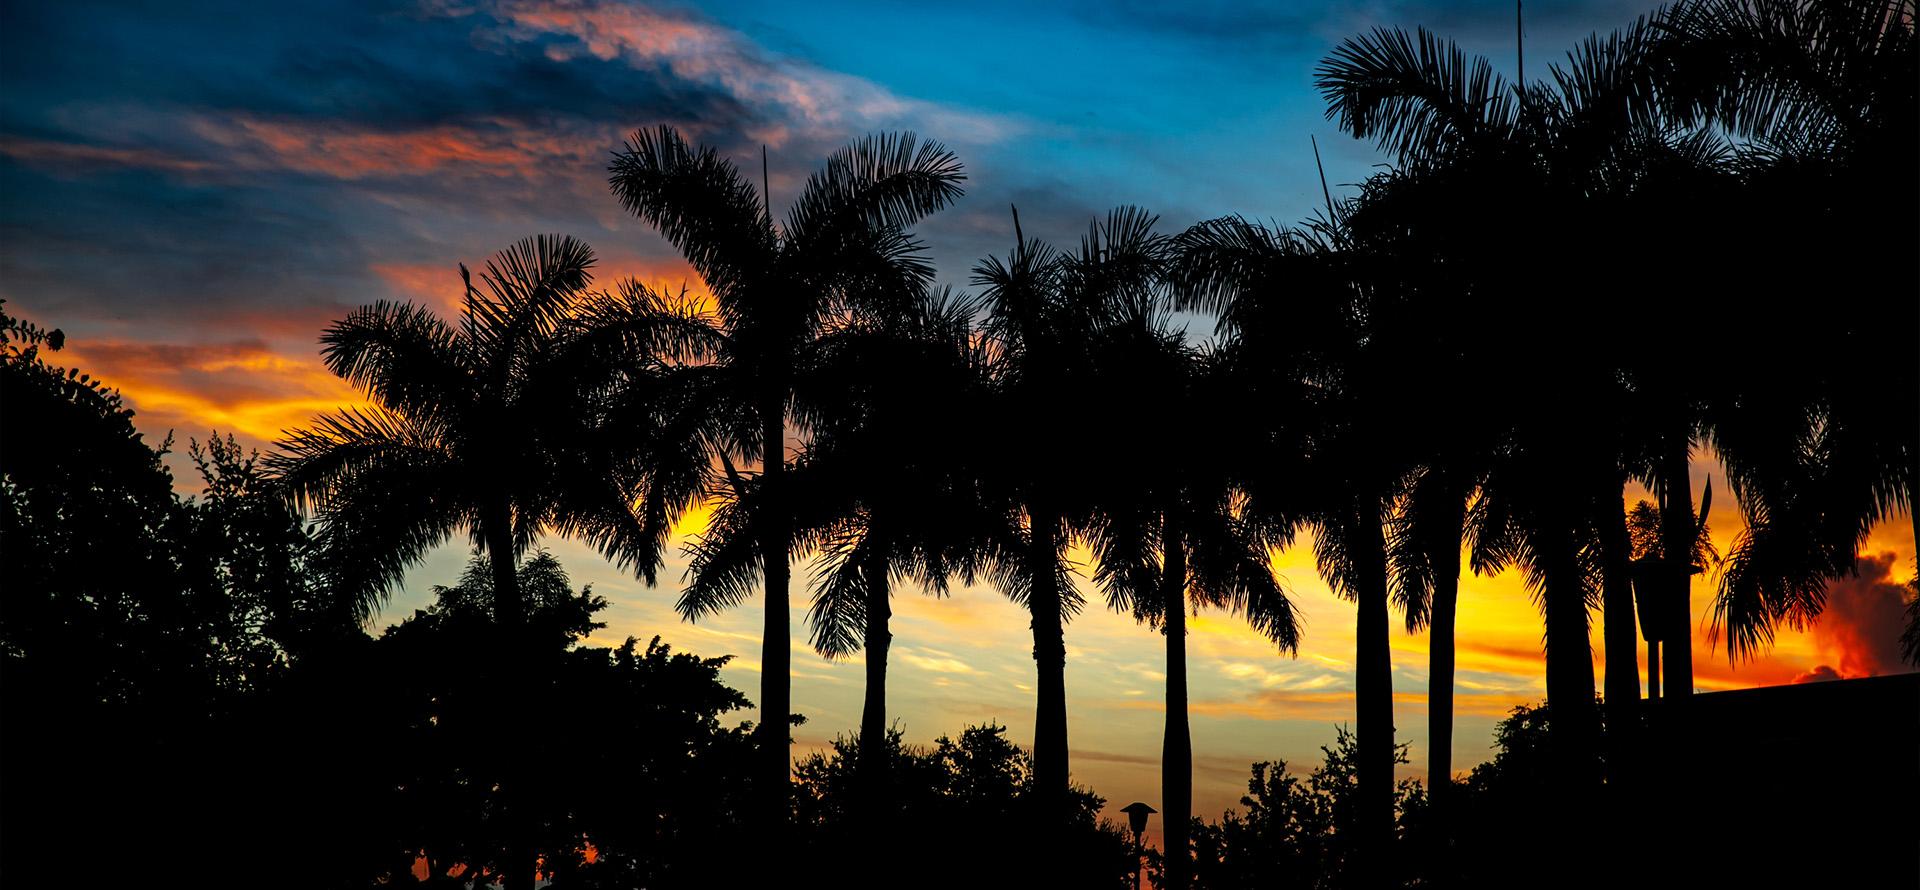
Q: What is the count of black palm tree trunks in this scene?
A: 10